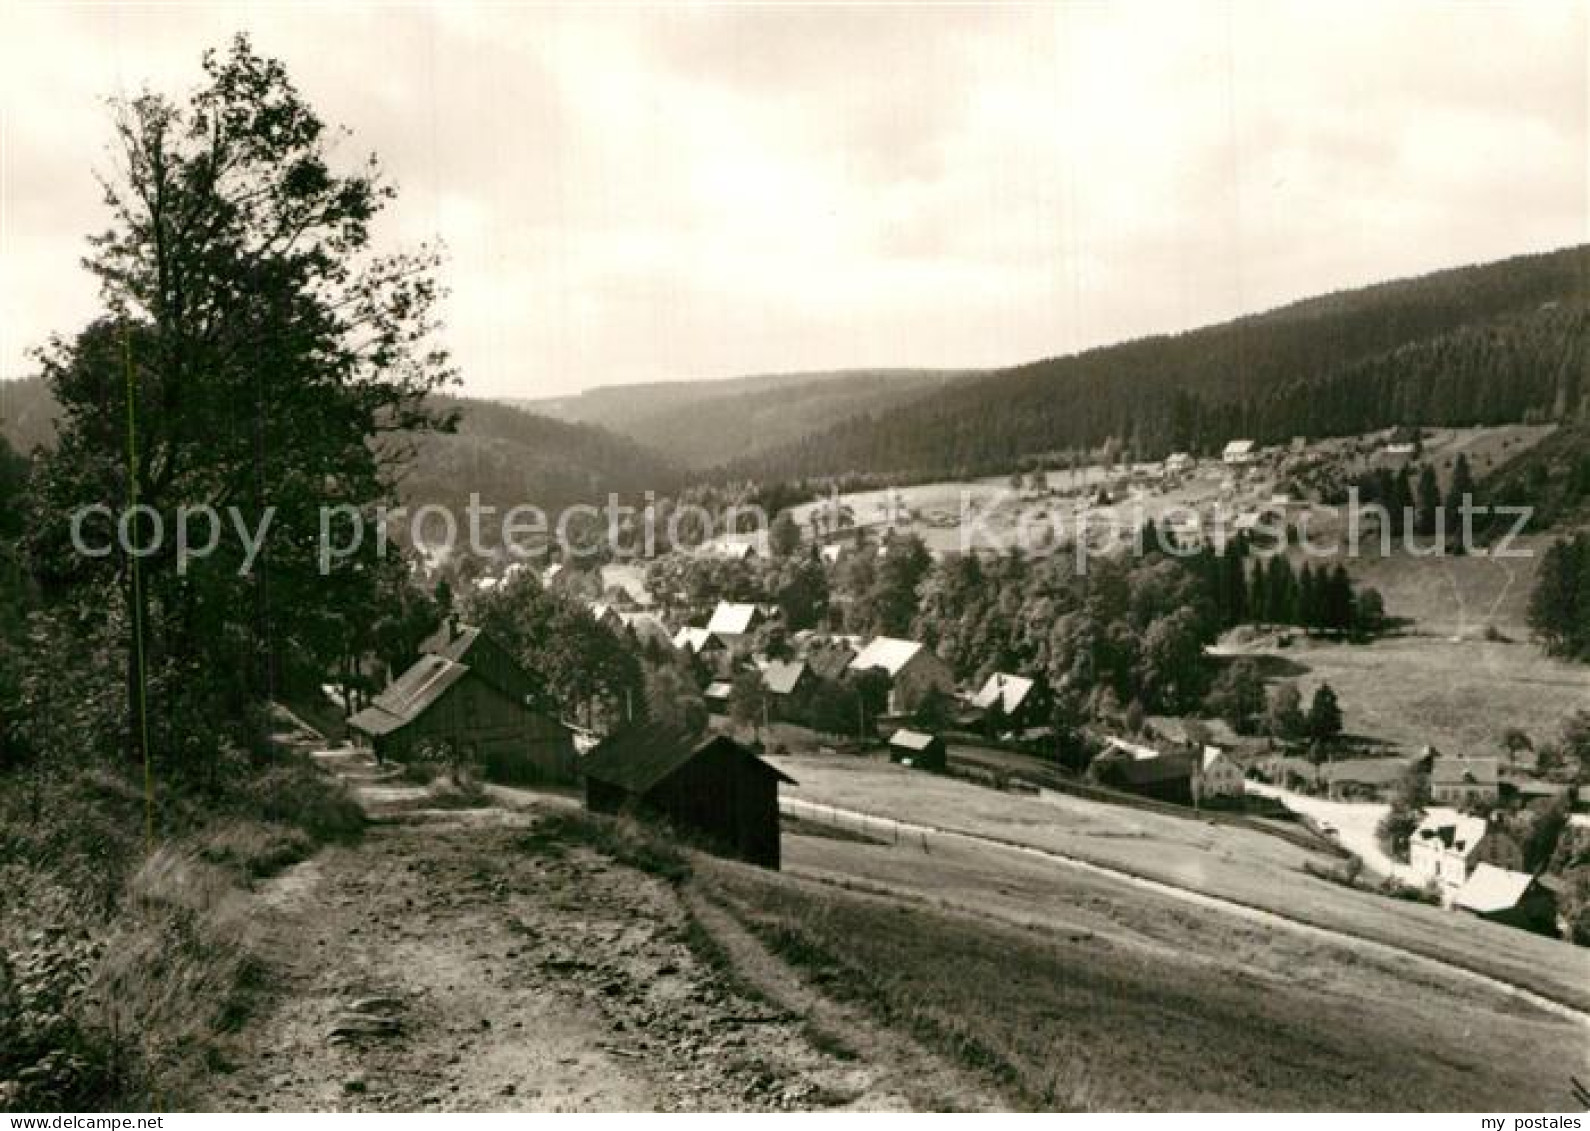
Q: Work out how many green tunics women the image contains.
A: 0